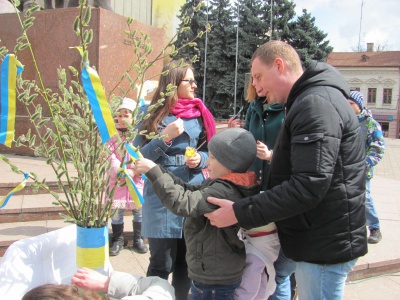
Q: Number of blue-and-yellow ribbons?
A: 5